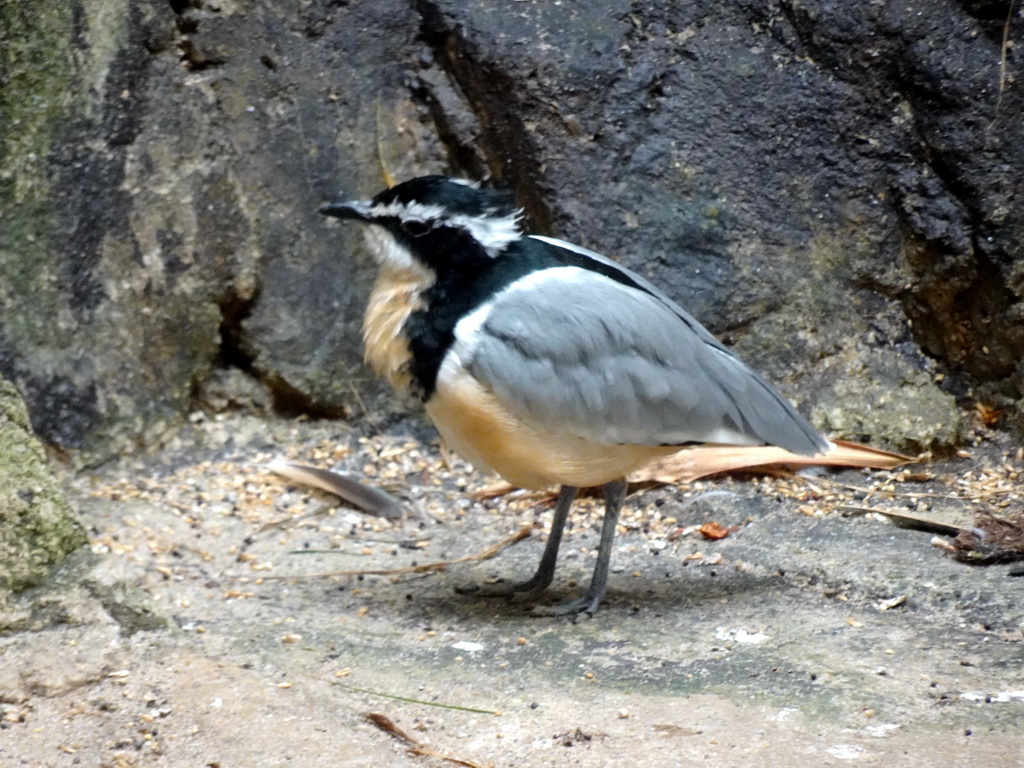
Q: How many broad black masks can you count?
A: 1